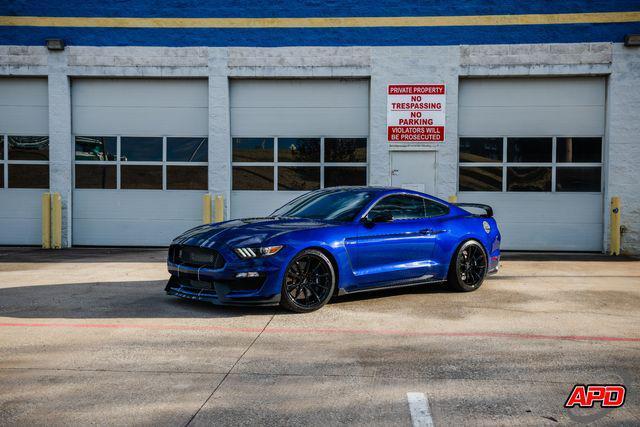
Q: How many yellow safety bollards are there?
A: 6